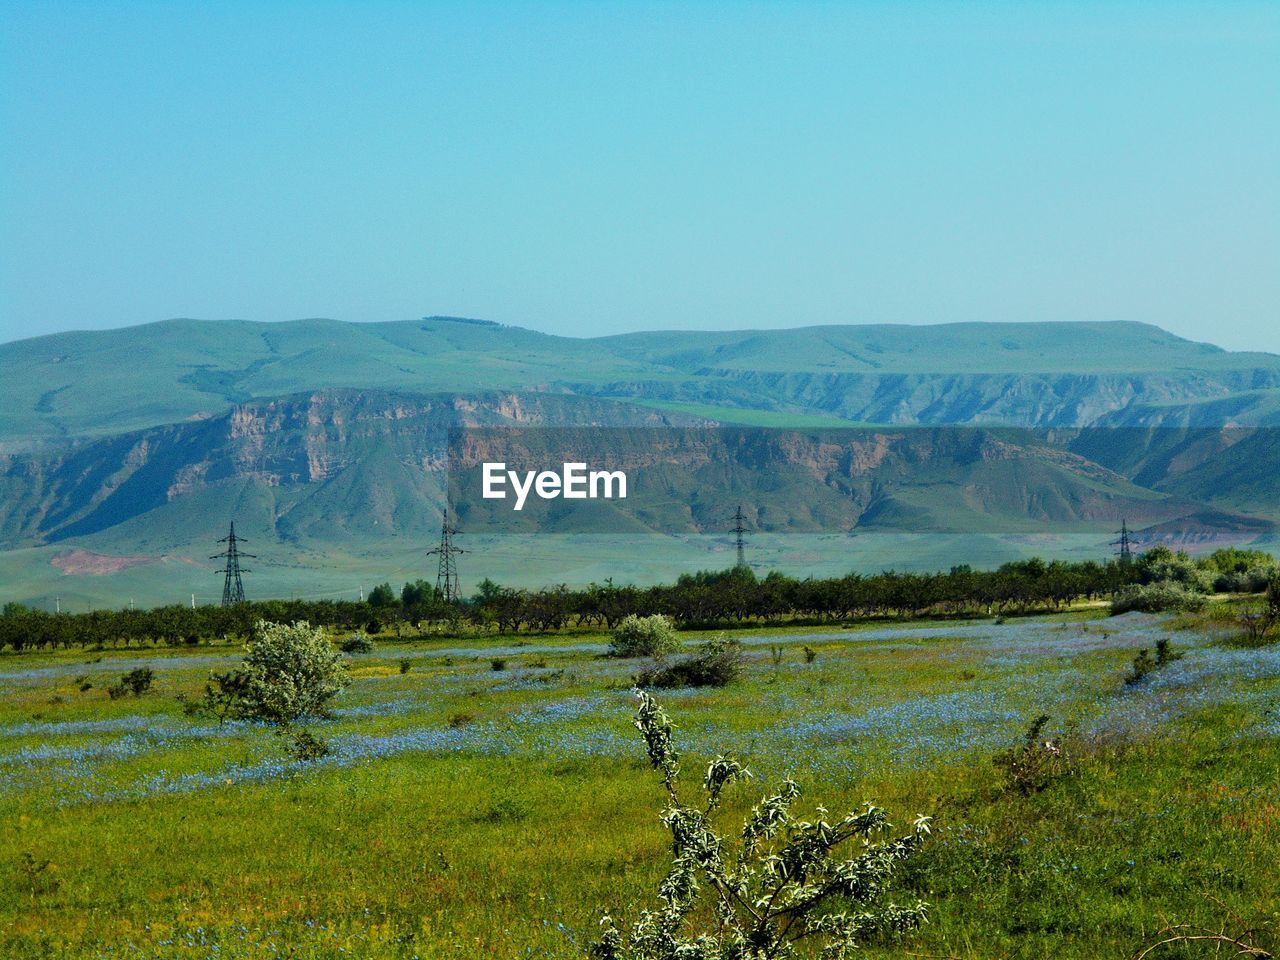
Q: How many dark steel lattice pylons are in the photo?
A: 4